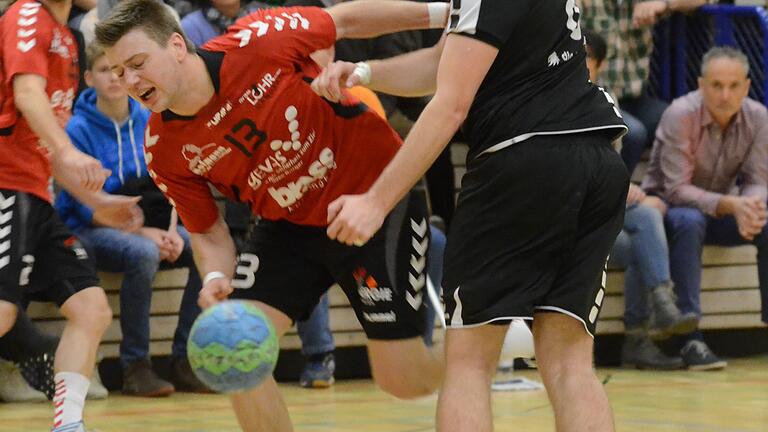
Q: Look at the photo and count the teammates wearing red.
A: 2